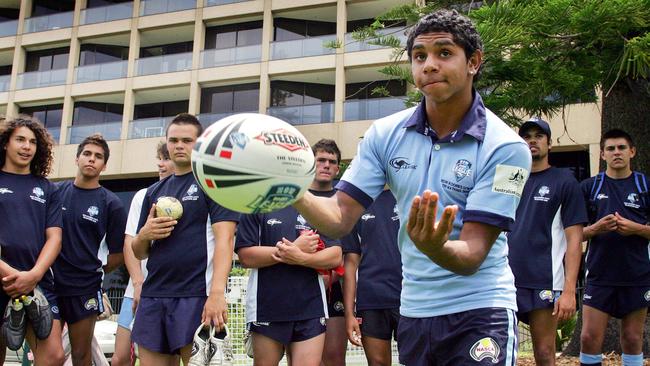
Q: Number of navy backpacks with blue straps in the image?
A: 1